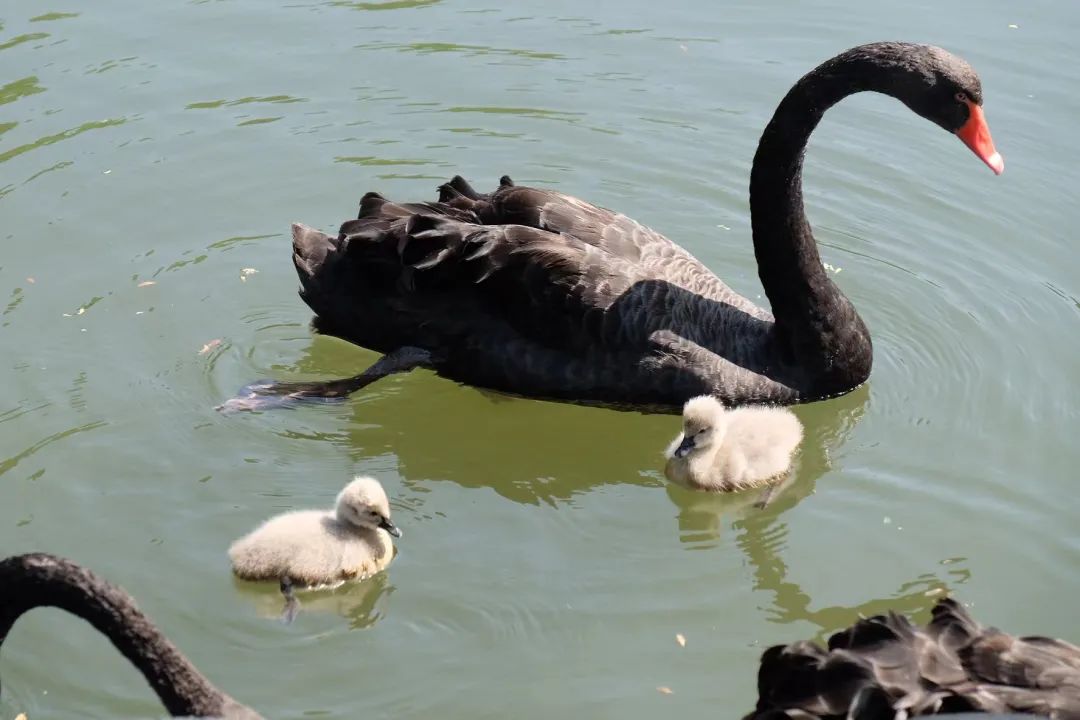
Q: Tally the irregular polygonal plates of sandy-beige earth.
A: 0